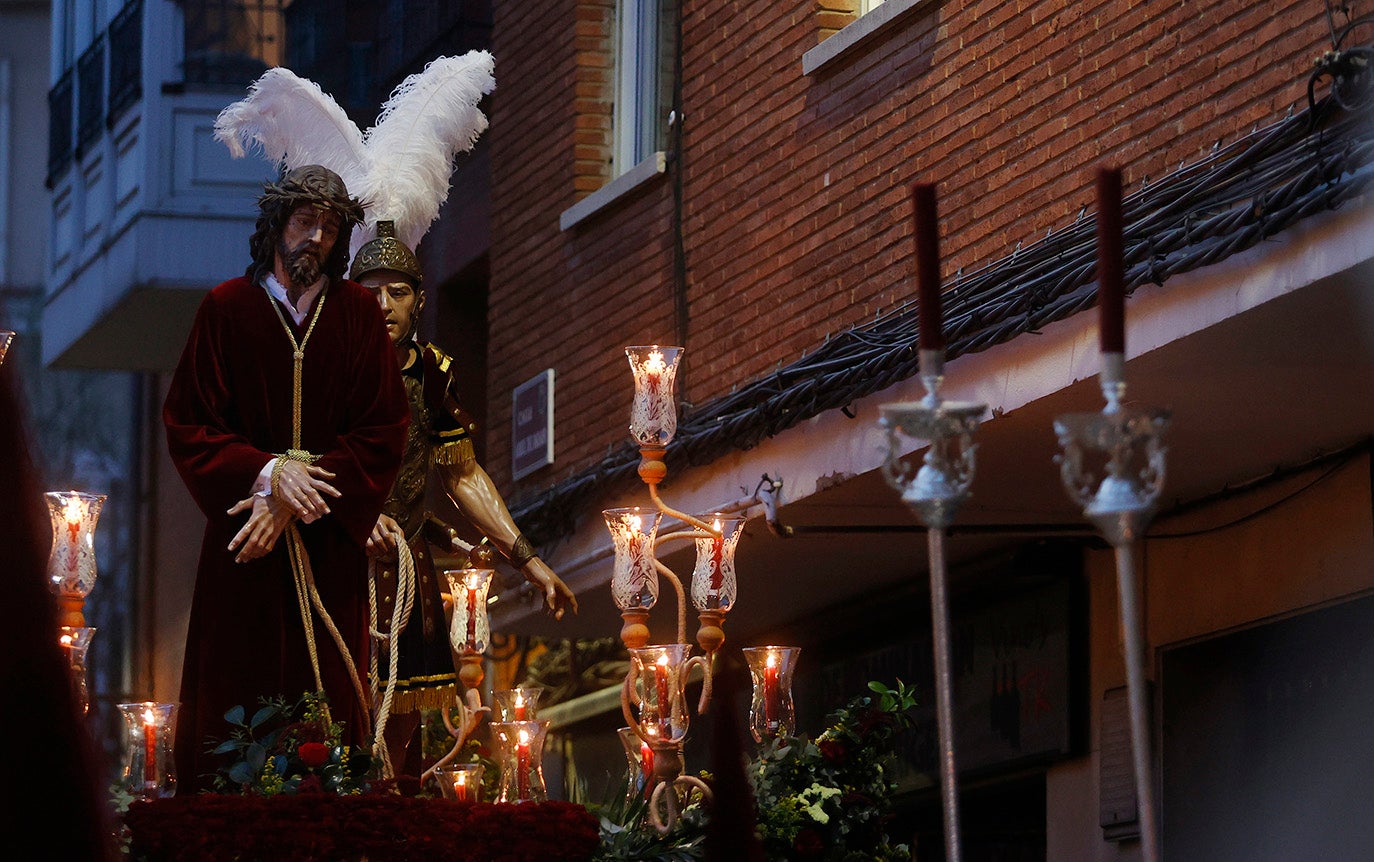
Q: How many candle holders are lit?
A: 13